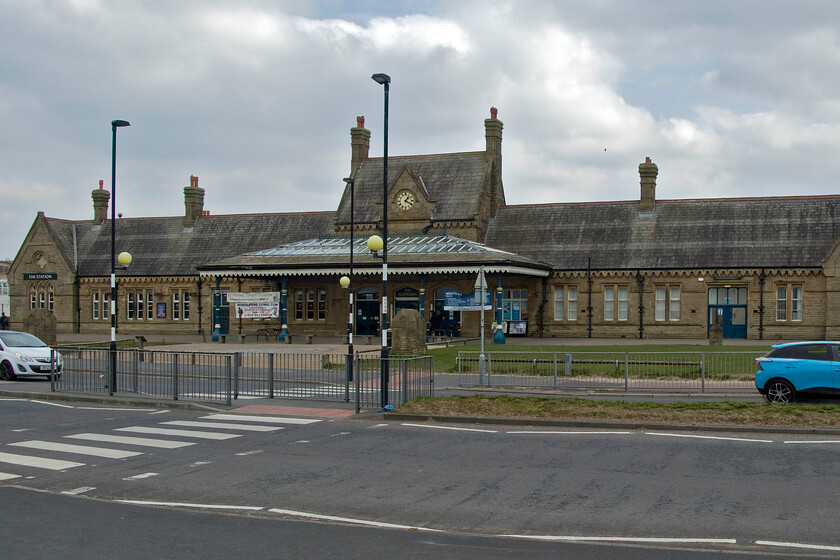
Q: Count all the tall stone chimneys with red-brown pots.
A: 5